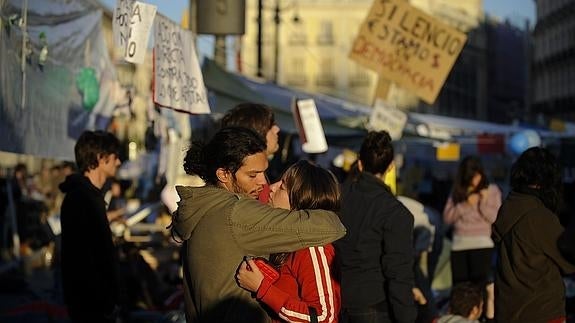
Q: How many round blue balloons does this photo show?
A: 1